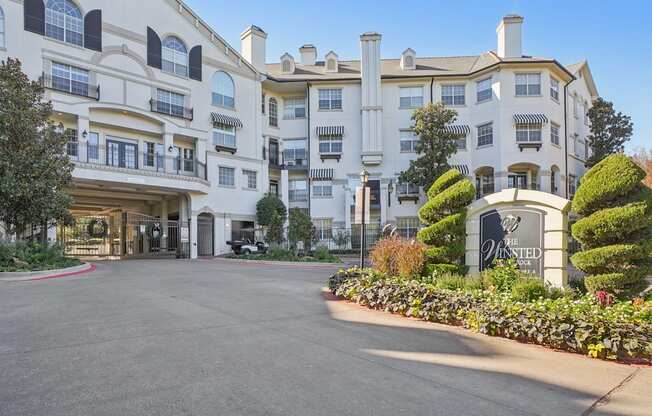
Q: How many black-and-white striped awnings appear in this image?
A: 6